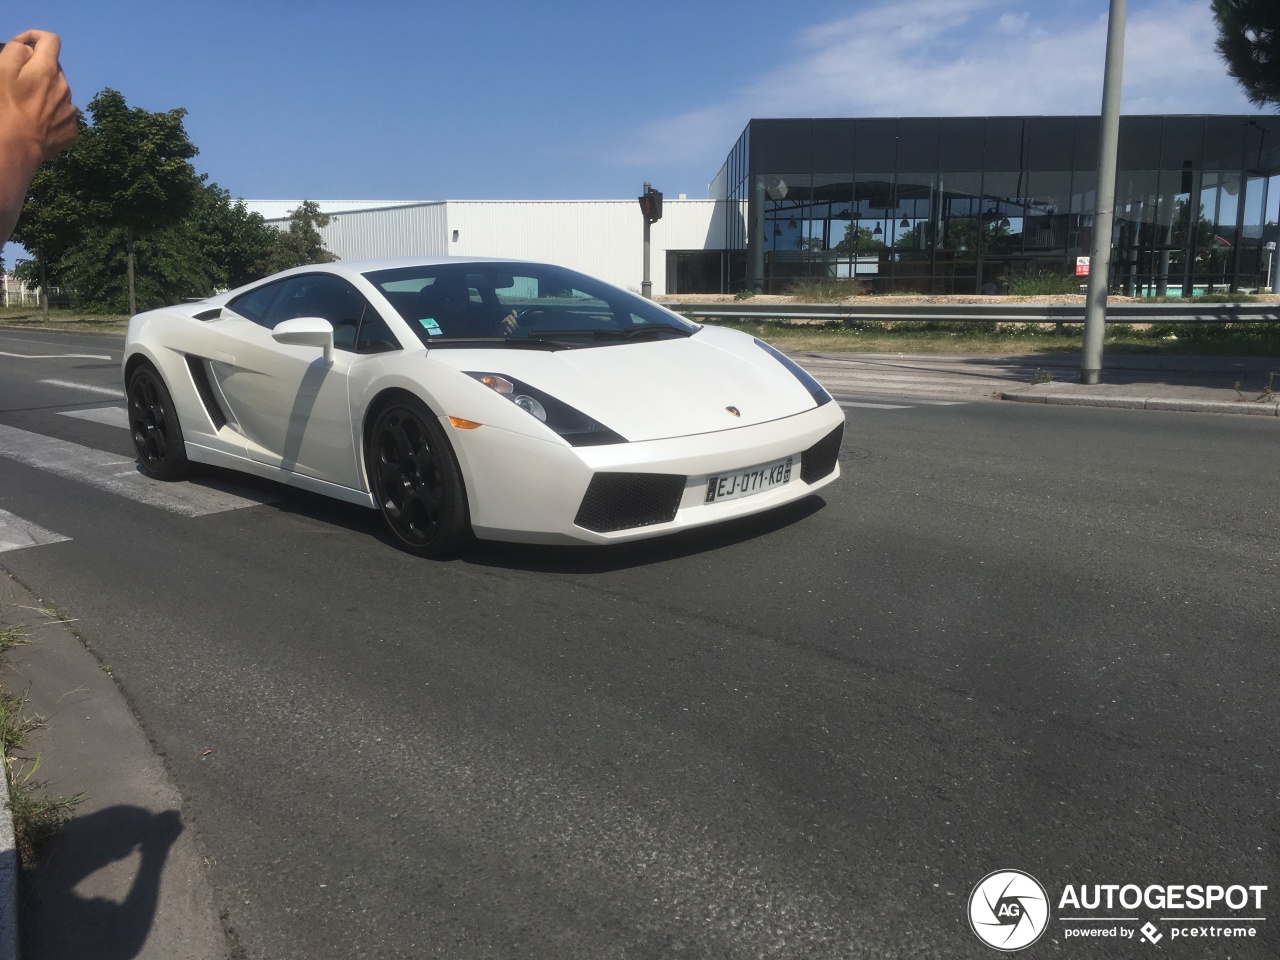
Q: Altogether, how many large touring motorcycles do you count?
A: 0